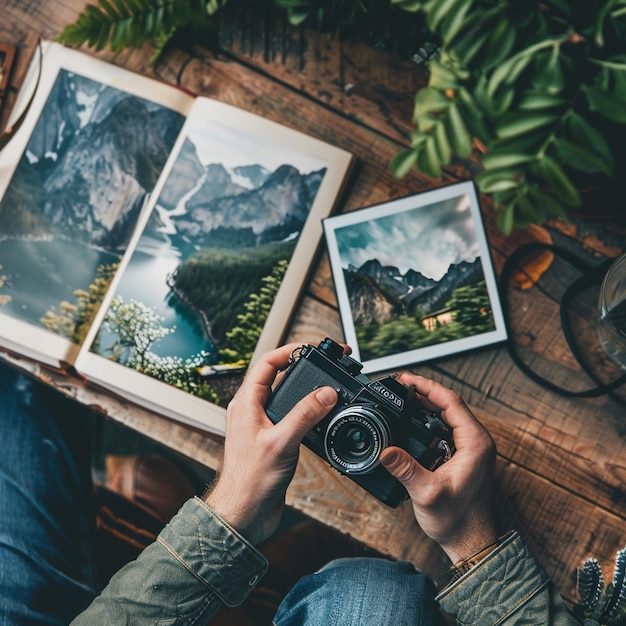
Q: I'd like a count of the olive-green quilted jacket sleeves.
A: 2